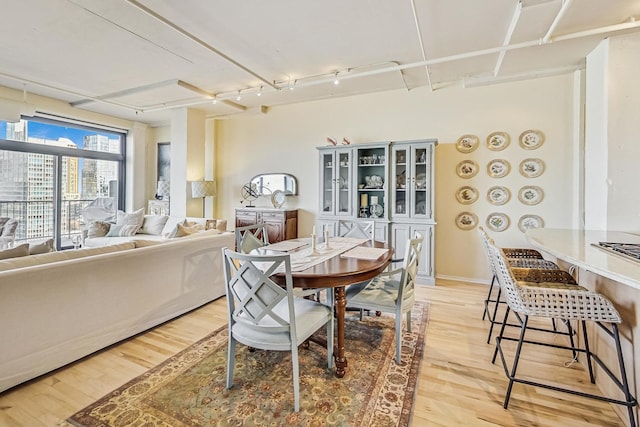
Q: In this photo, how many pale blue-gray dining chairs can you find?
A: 4